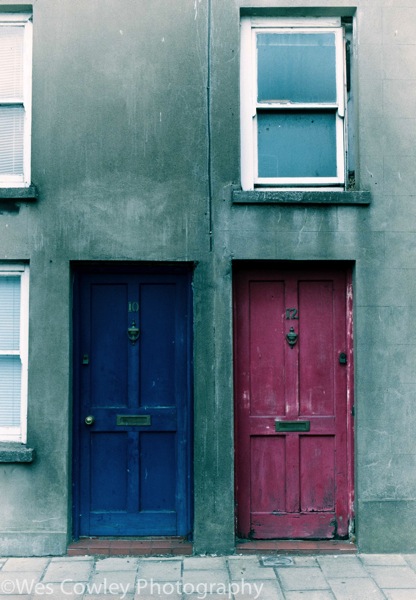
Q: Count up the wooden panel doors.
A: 2